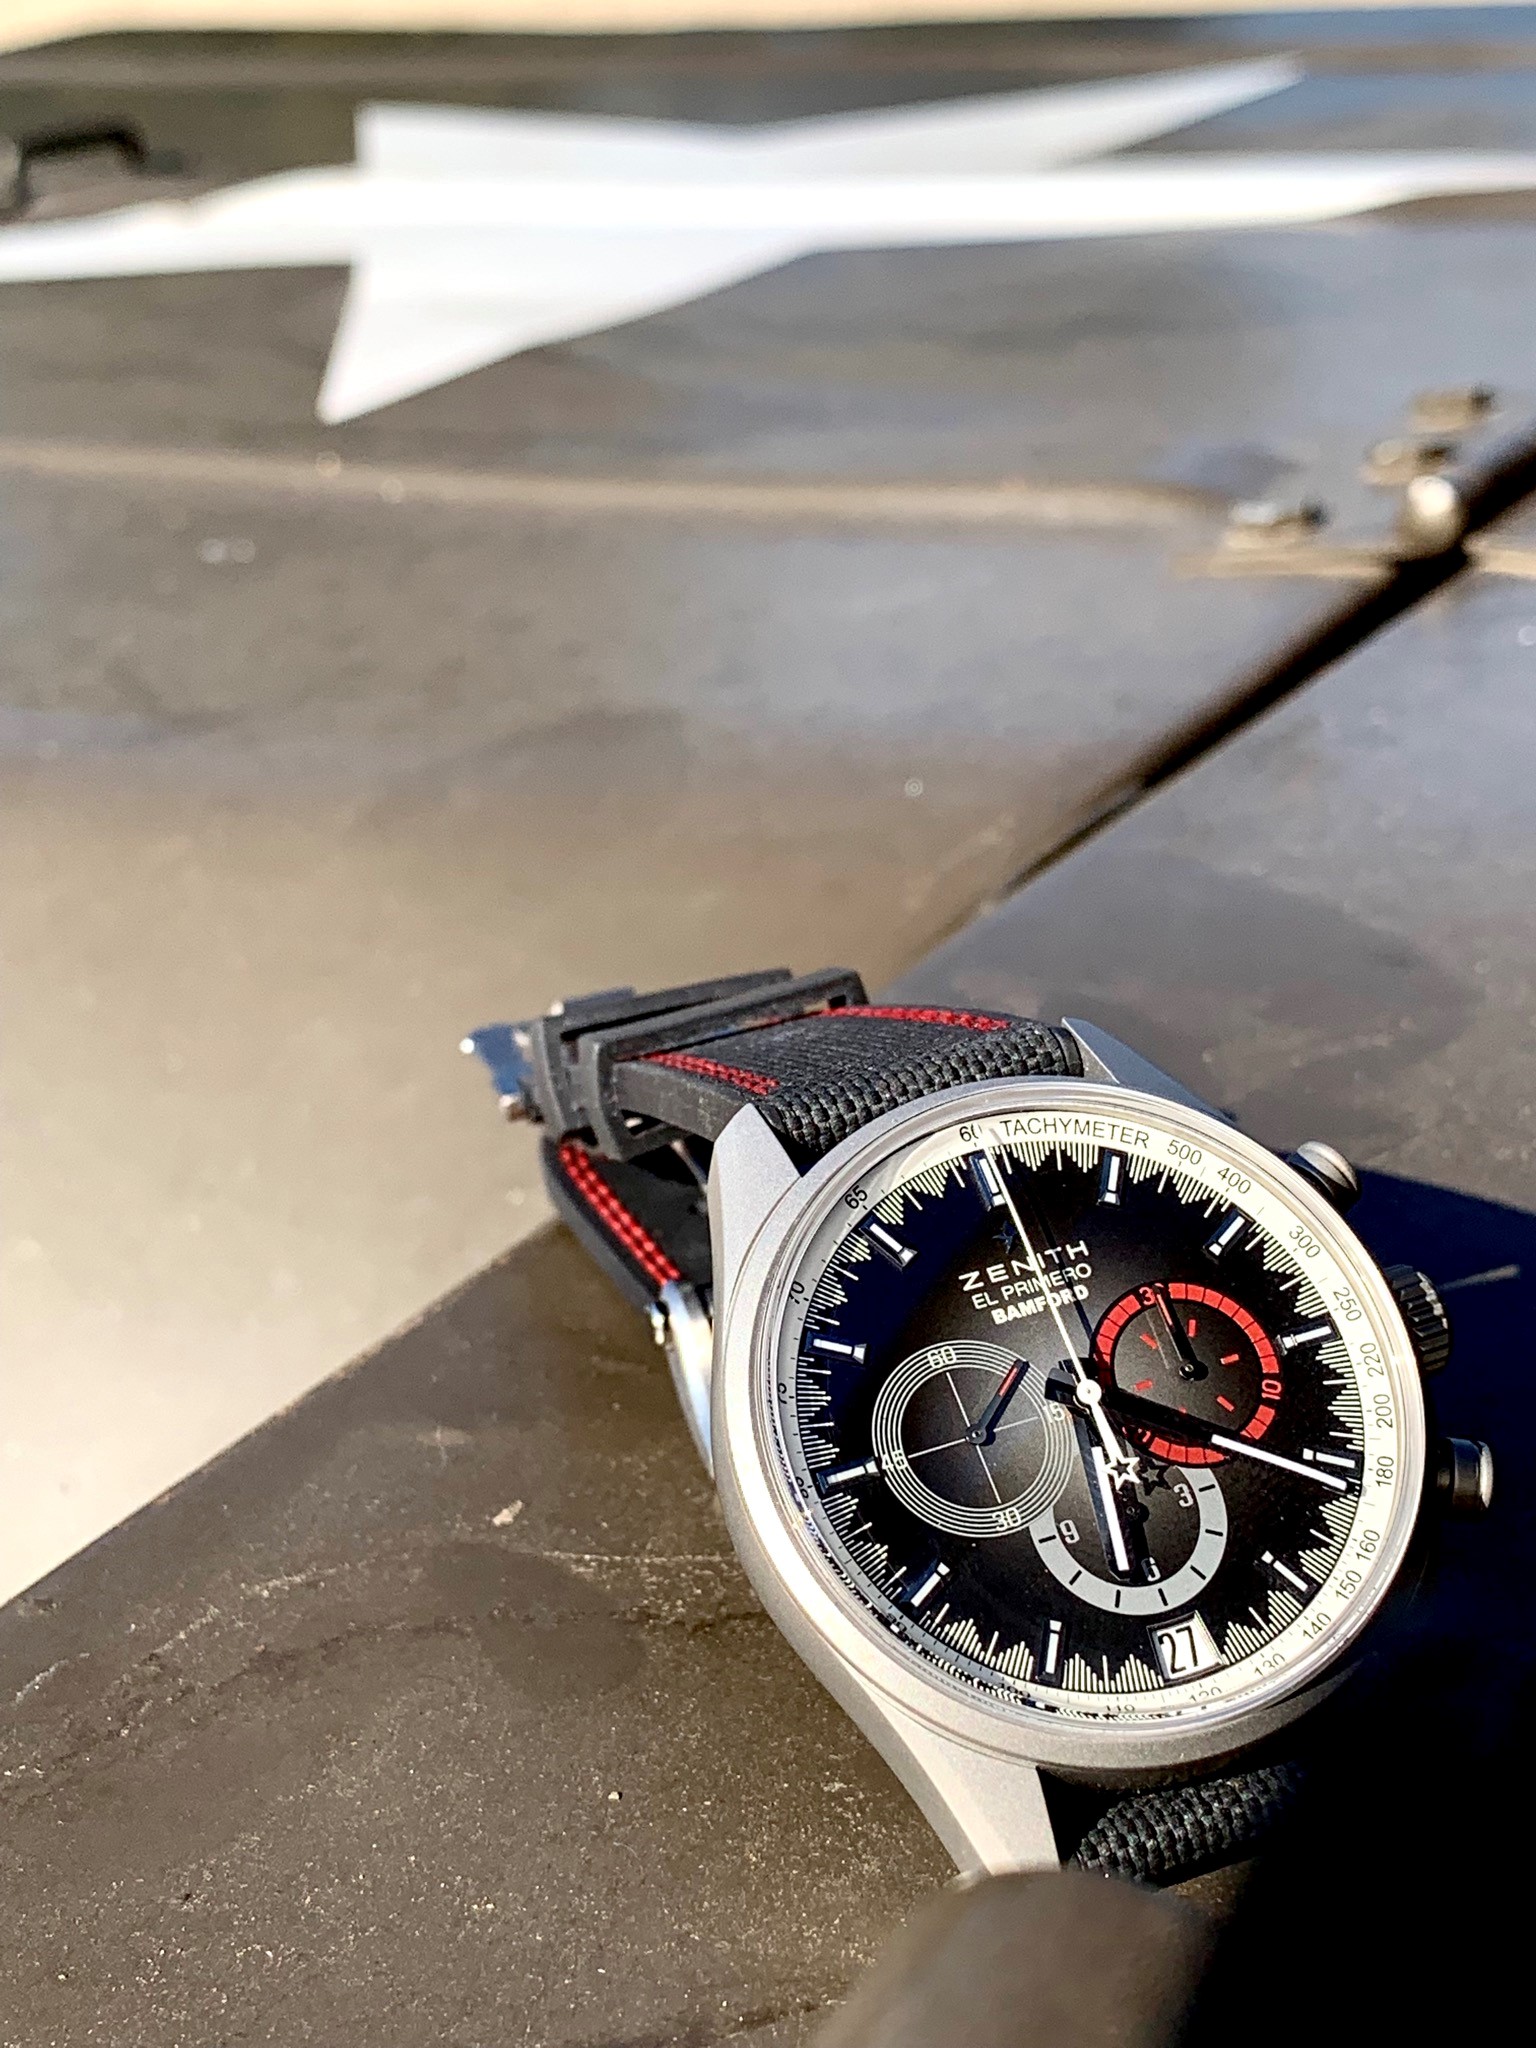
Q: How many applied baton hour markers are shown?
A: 11